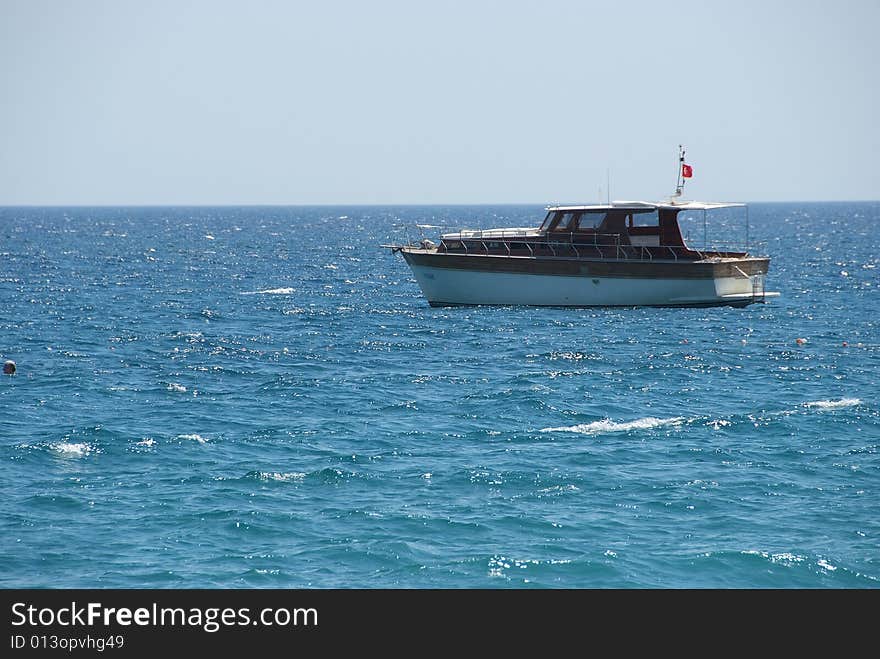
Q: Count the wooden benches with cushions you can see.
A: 0